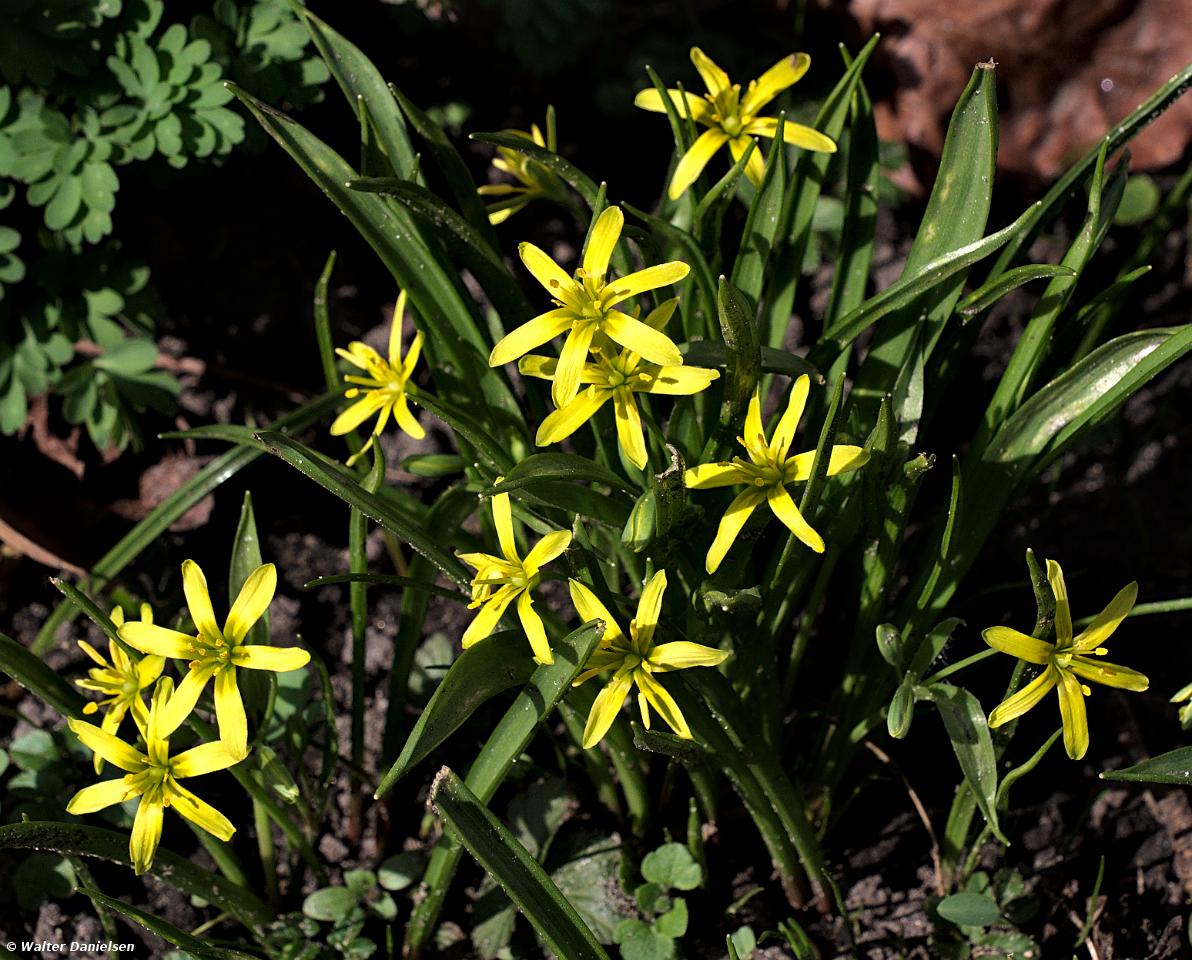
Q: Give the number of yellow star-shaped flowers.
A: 12